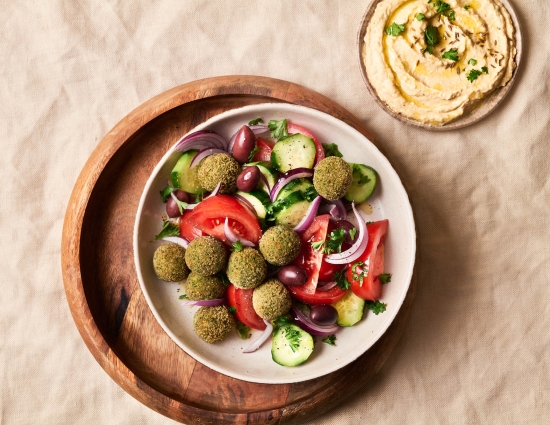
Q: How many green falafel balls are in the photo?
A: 9